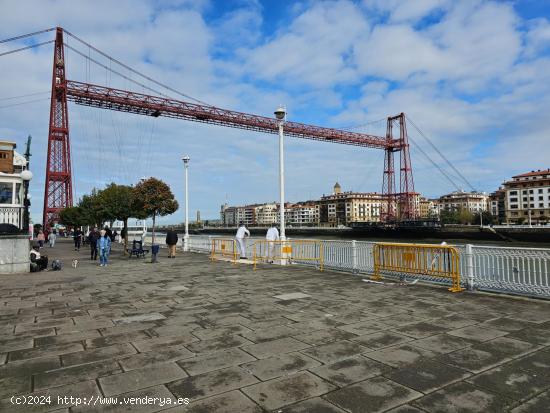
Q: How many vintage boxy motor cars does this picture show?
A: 0